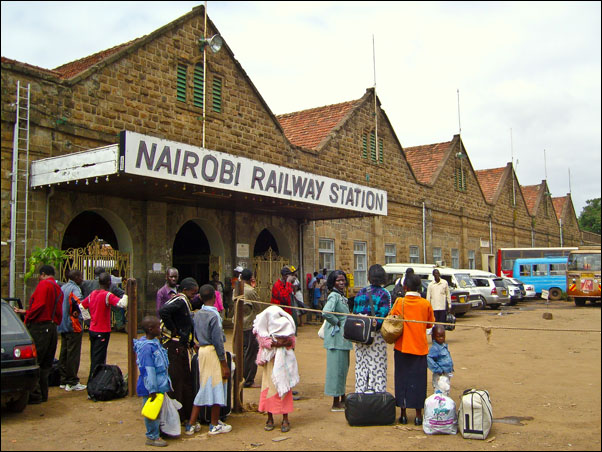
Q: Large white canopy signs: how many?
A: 1